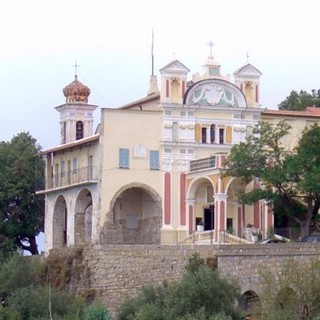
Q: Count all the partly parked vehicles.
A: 2